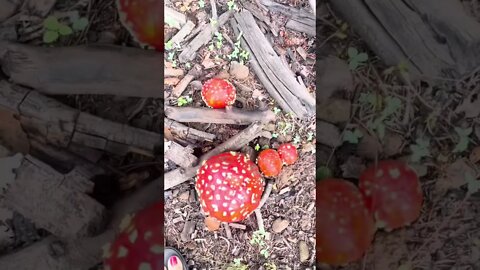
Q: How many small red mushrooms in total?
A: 3